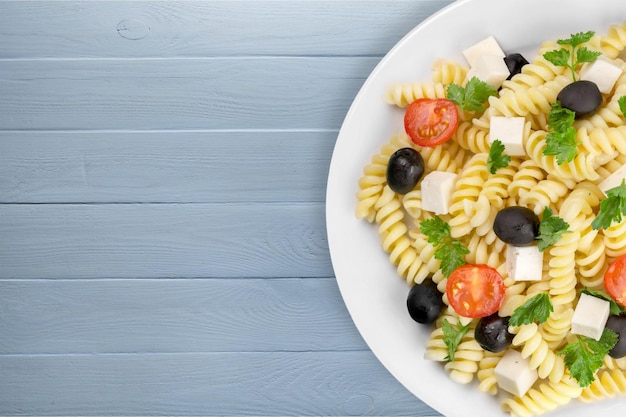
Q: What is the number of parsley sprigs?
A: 12